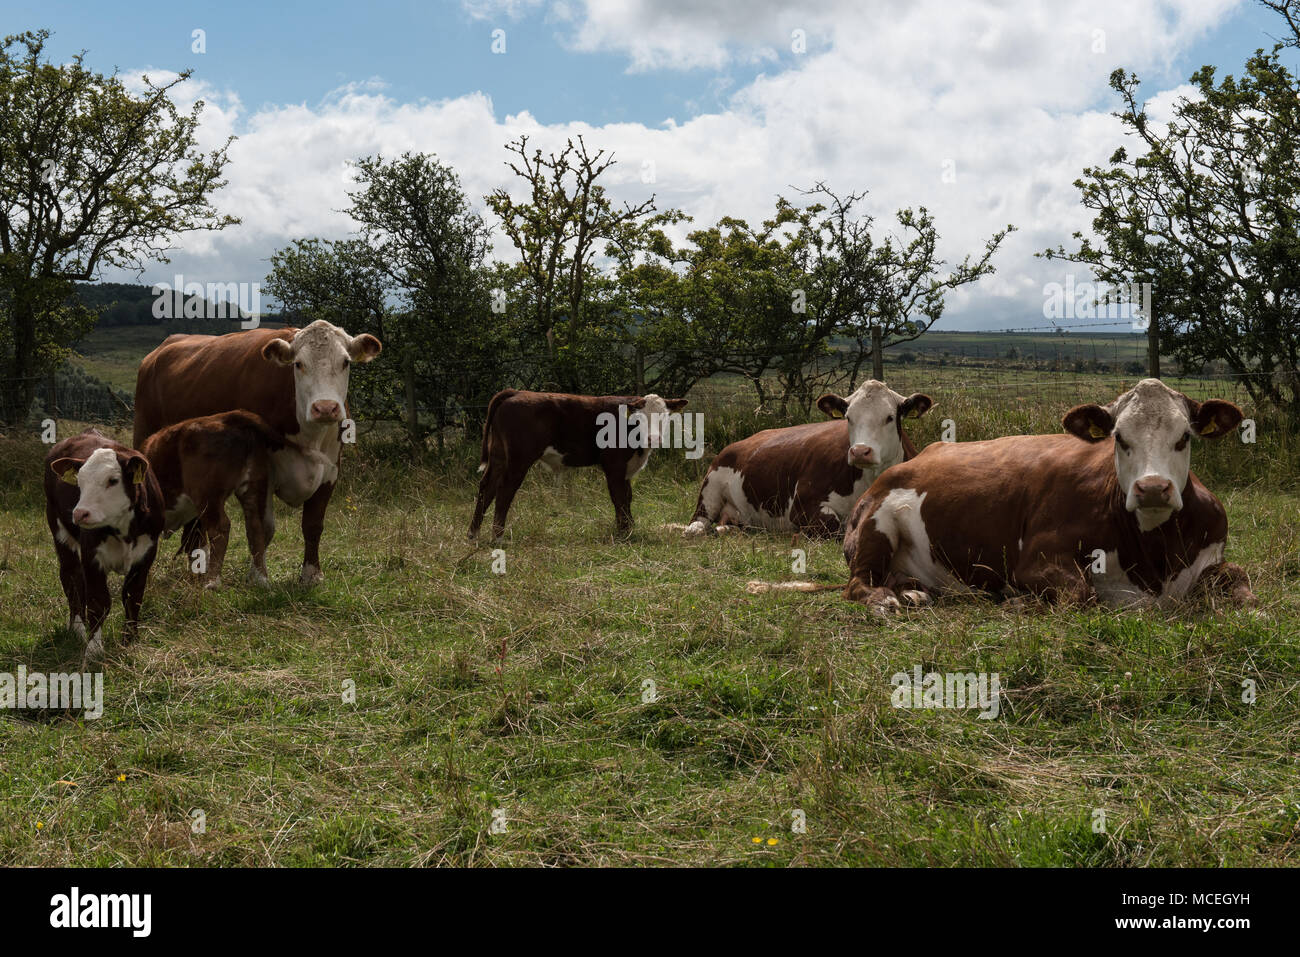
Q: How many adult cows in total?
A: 3